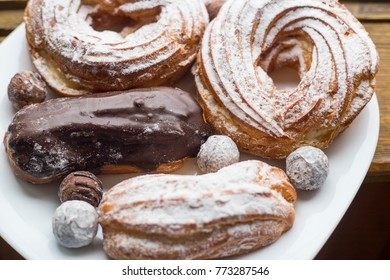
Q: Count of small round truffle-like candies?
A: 5